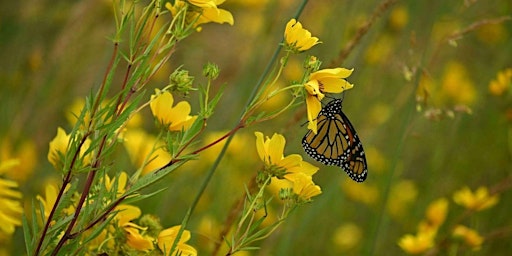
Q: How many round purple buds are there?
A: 0